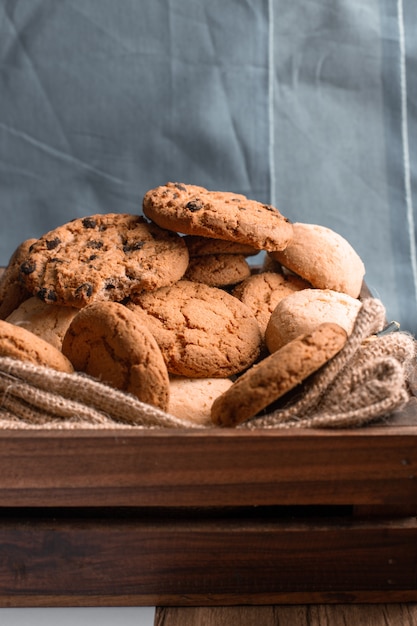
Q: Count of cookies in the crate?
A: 14